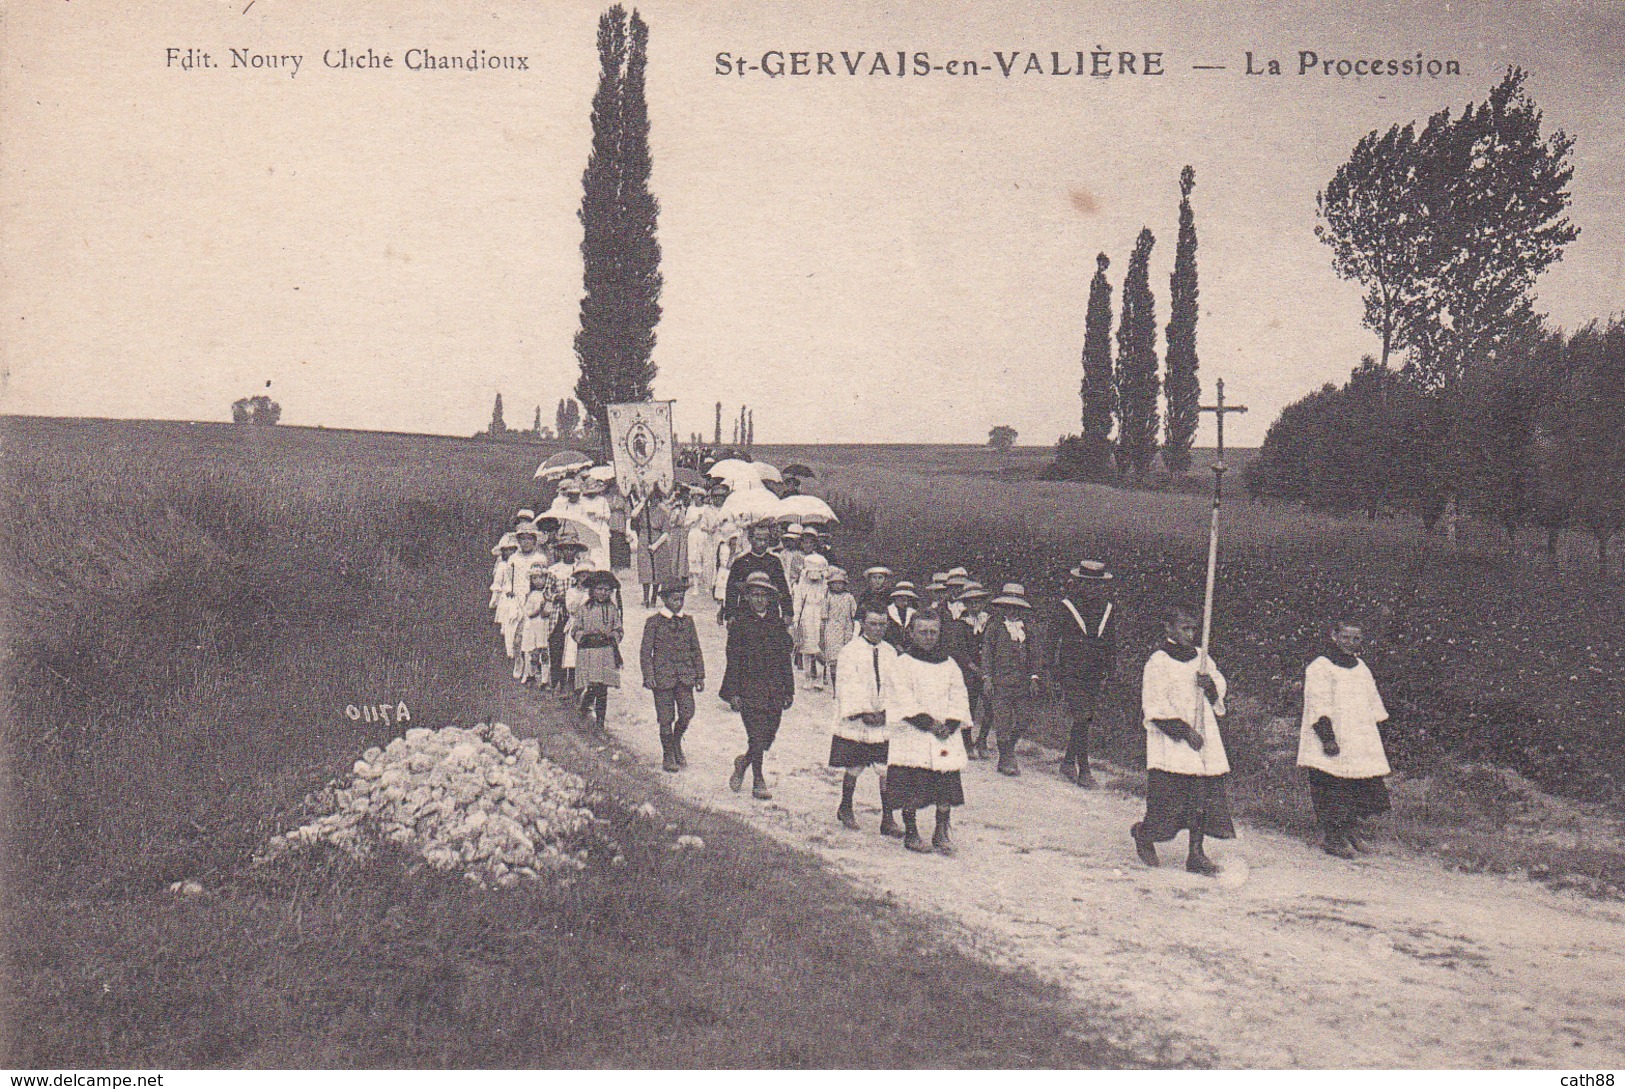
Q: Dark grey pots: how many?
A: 0